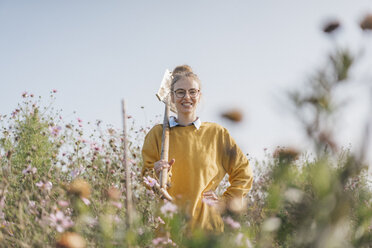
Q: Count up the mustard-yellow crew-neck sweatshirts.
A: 1